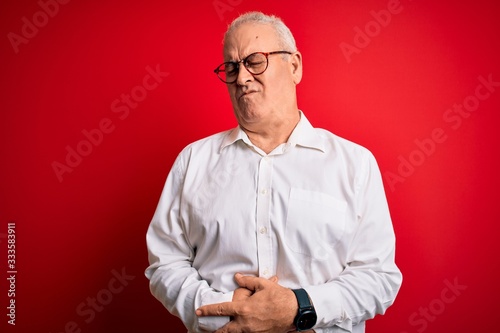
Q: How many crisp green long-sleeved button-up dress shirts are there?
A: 0